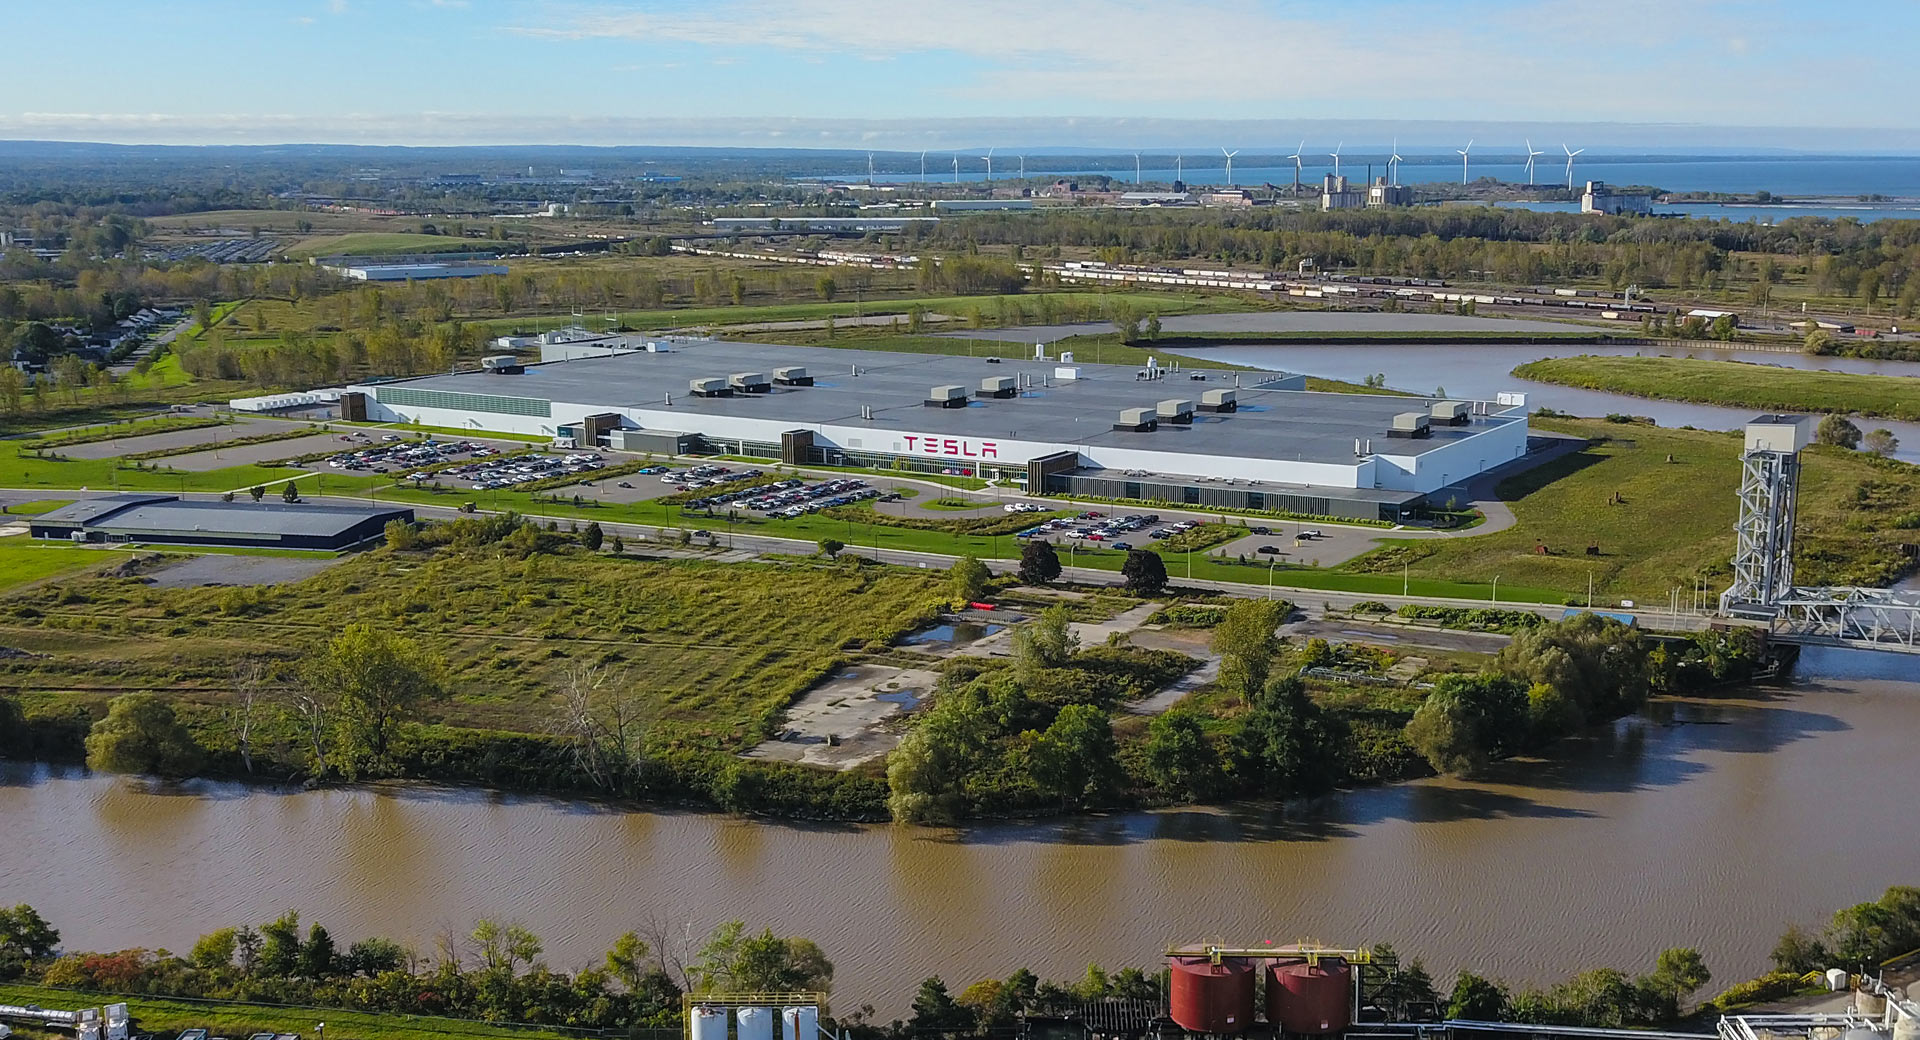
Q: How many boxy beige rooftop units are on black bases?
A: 11